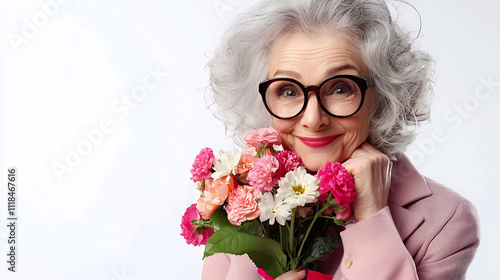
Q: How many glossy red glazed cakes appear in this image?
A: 0